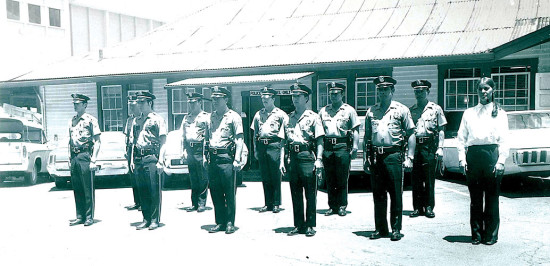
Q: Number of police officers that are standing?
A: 10